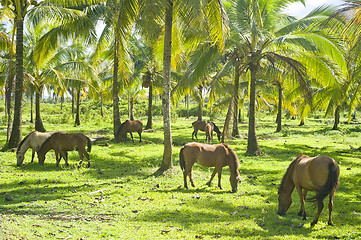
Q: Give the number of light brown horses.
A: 1